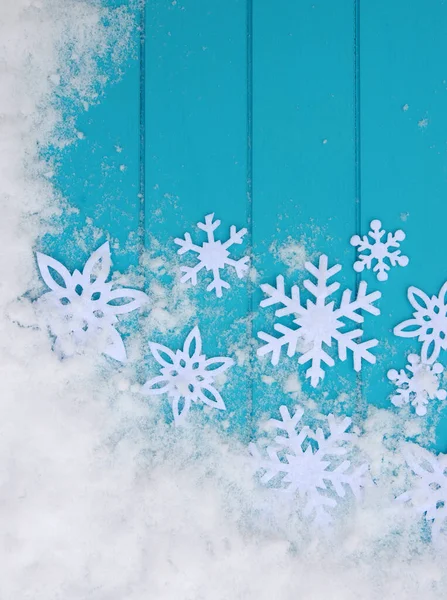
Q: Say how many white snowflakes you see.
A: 9